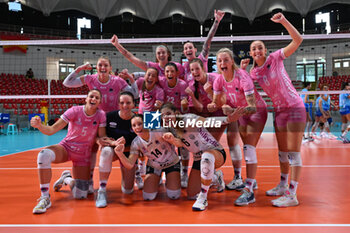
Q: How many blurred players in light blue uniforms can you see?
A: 3